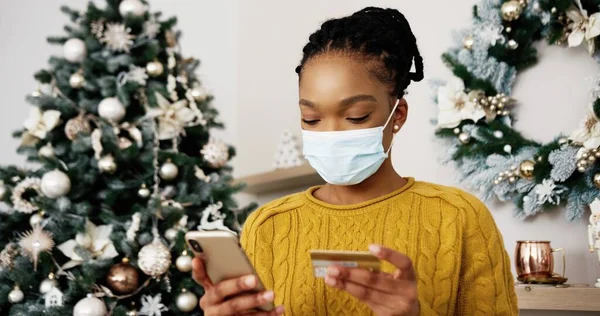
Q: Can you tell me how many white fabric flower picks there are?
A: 6